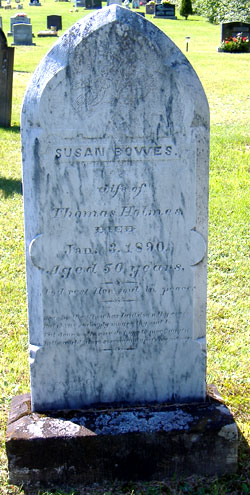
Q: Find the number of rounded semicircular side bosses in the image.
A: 2